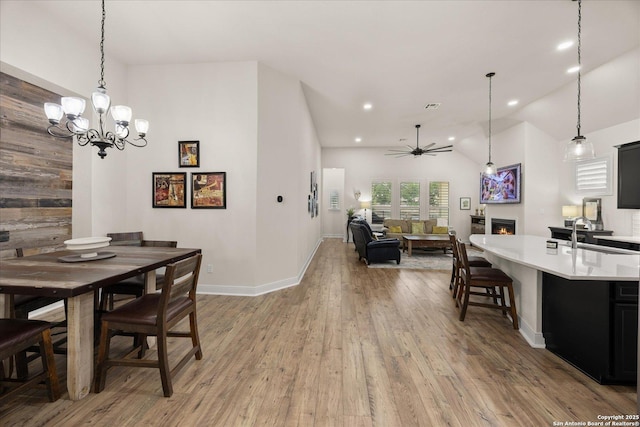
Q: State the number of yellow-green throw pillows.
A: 3